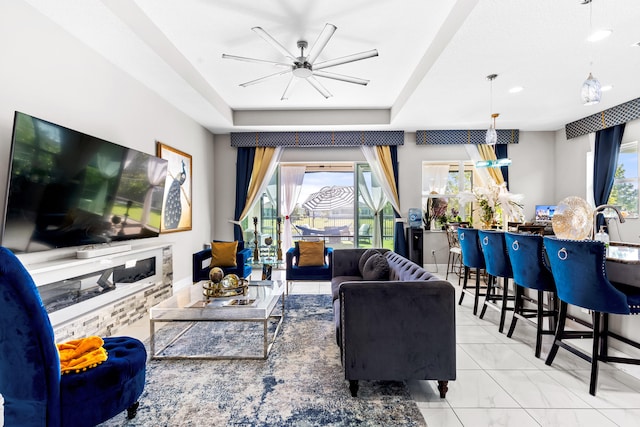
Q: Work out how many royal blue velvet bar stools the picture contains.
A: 4